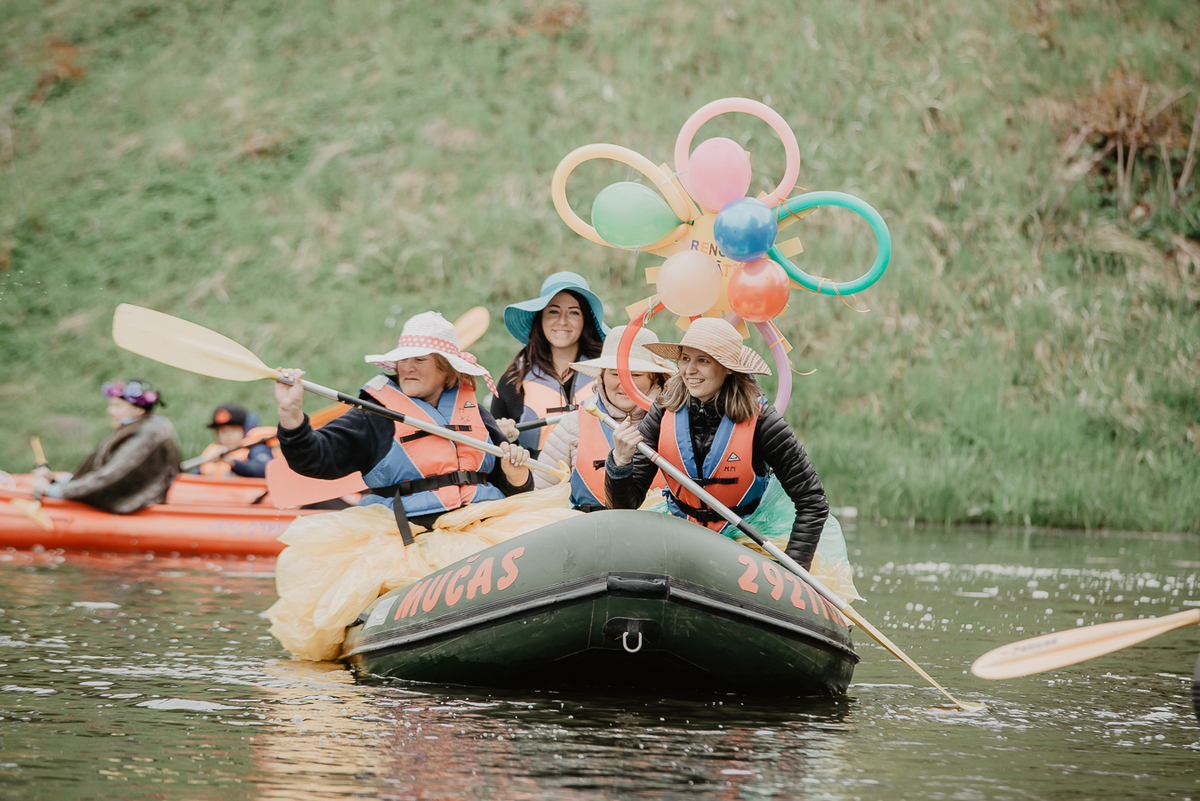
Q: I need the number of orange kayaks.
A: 1